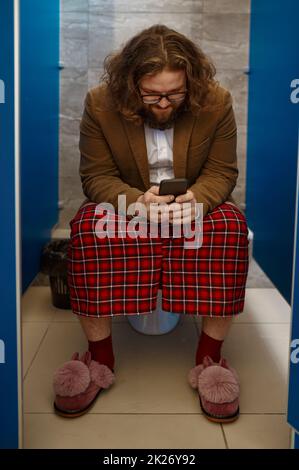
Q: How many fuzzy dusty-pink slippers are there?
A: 2